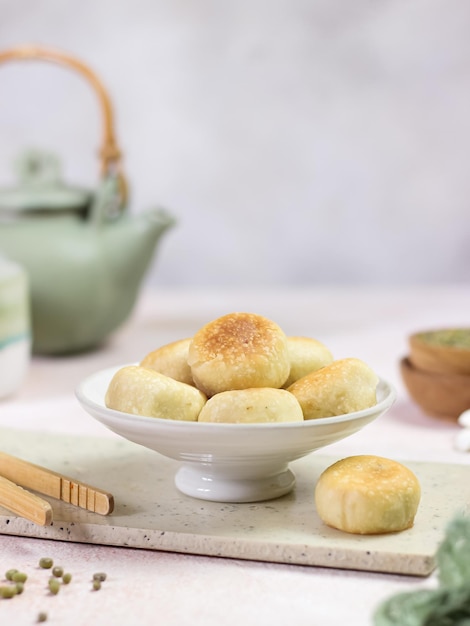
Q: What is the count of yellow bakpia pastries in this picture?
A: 7